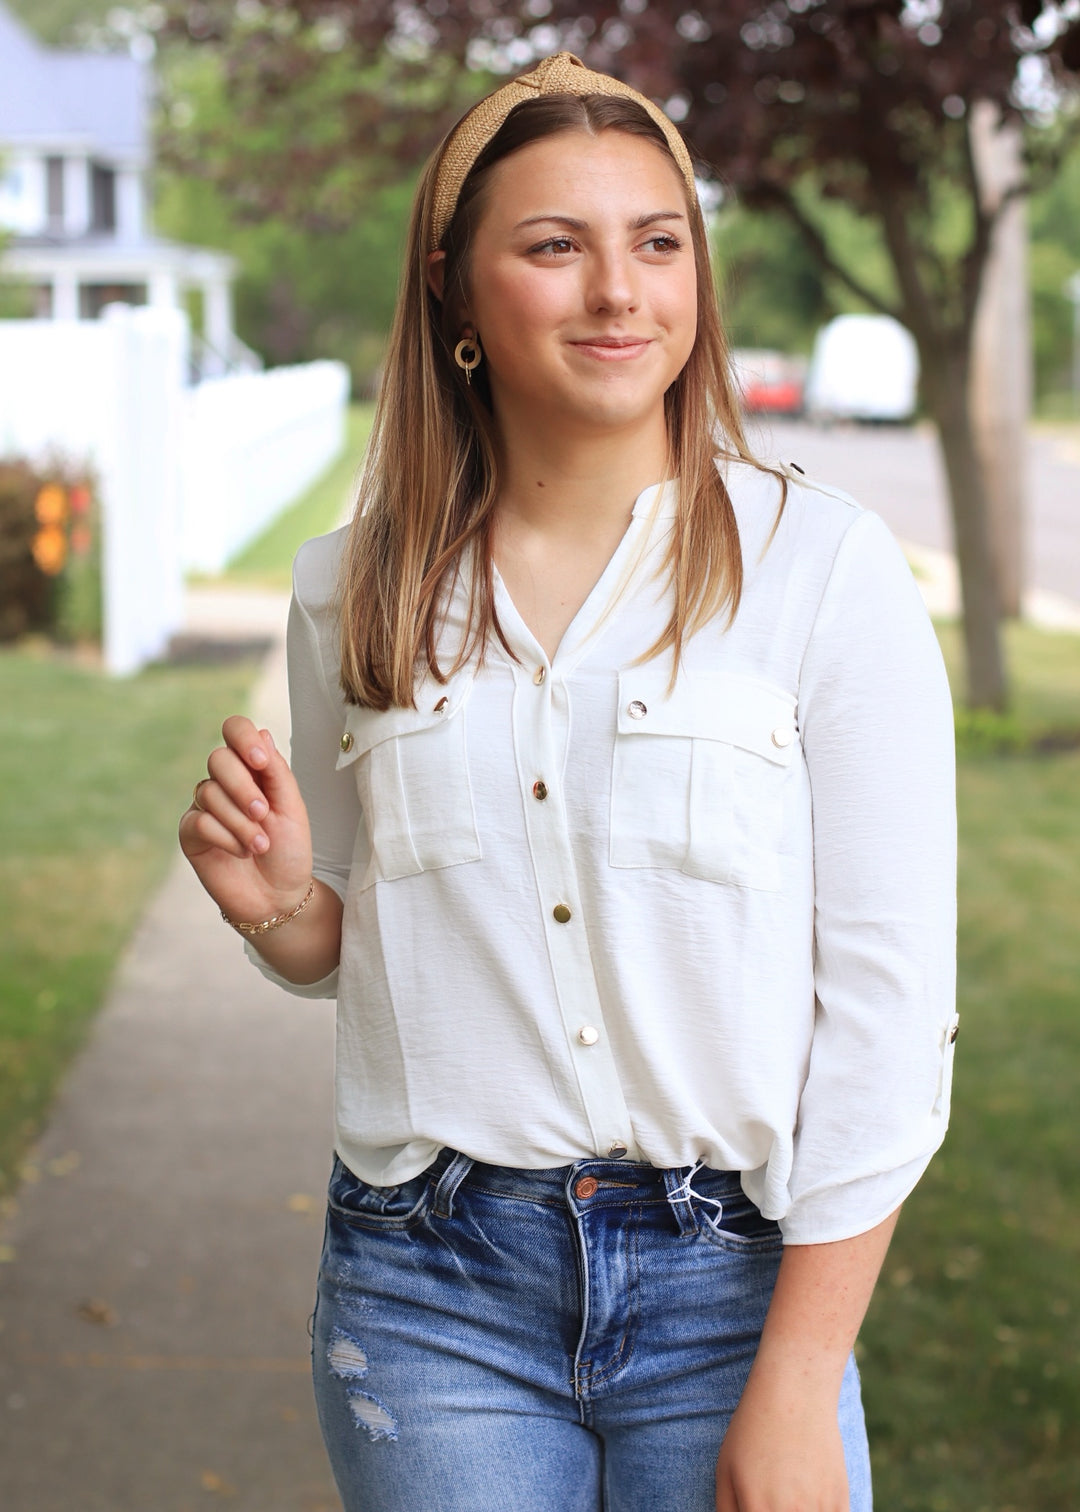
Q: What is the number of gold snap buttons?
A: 11